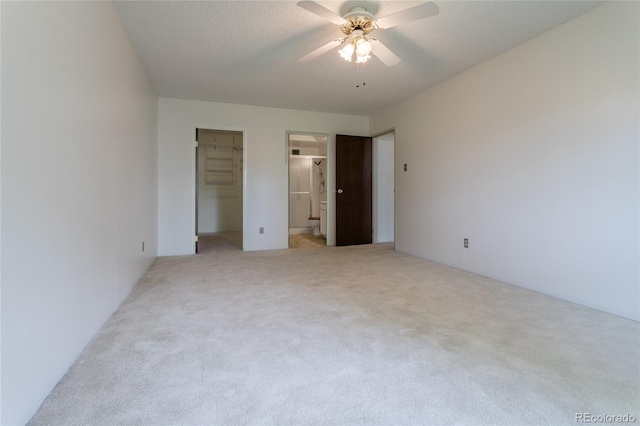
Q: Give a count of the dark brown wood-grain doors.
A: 1